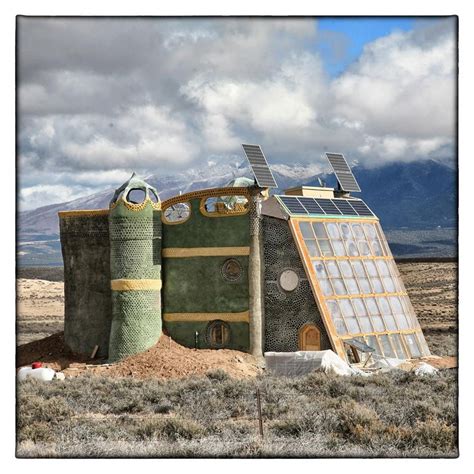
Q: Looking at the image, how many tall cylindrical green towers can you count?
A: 1